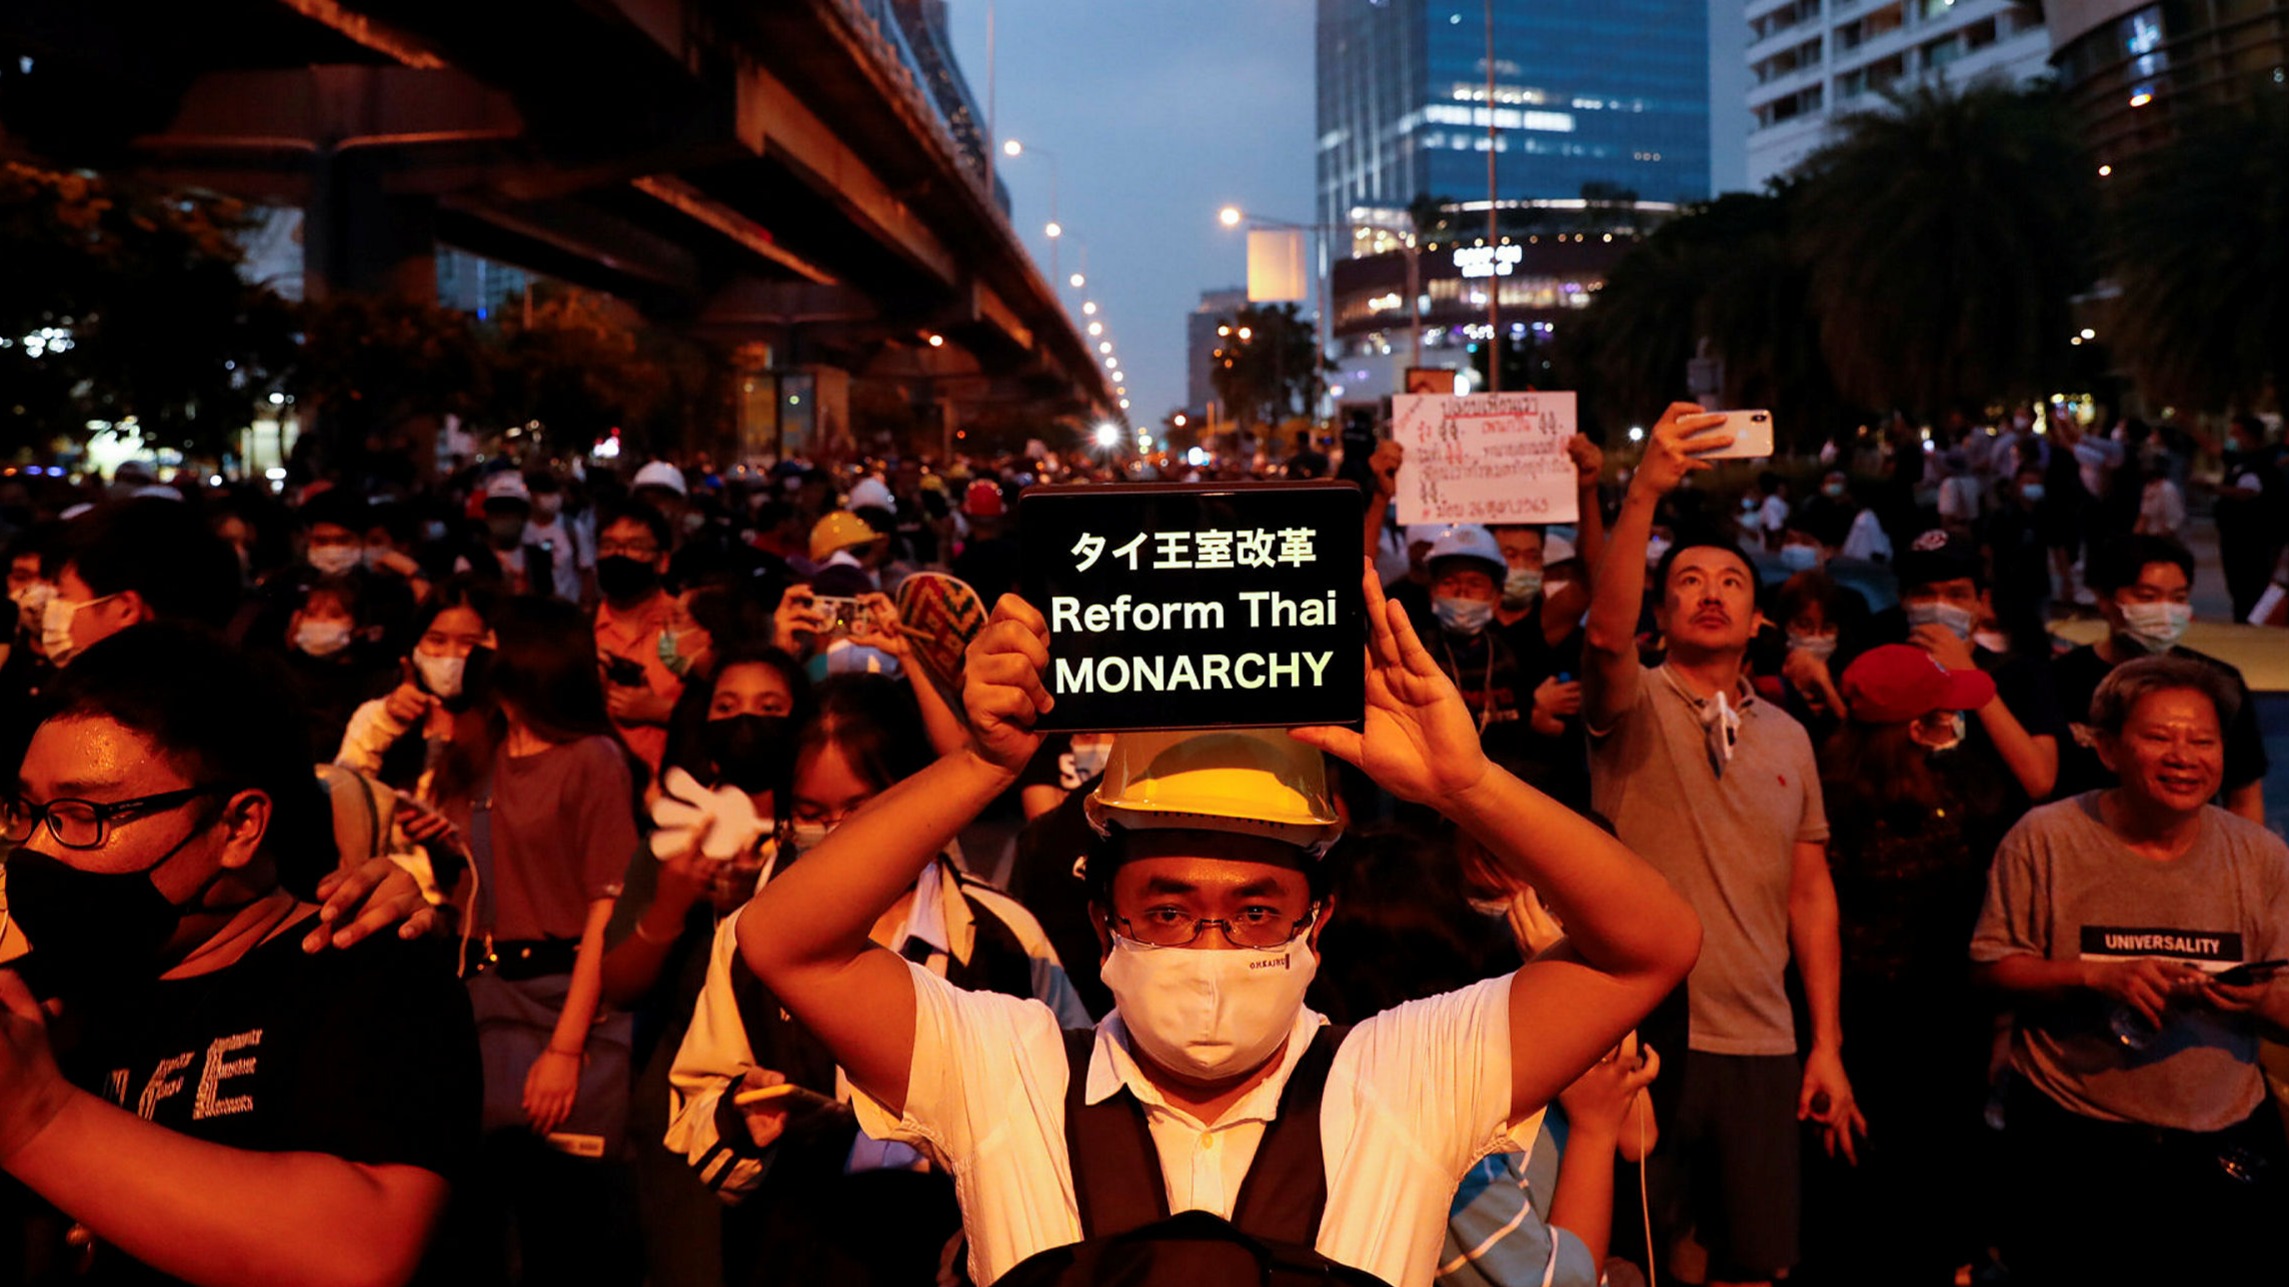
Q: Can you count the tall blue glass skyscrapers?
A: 1